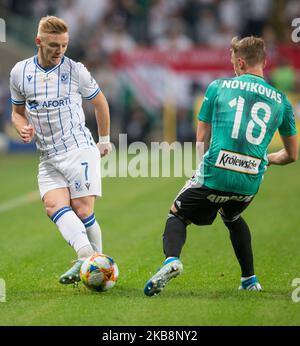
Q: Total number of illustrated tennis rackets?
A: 0